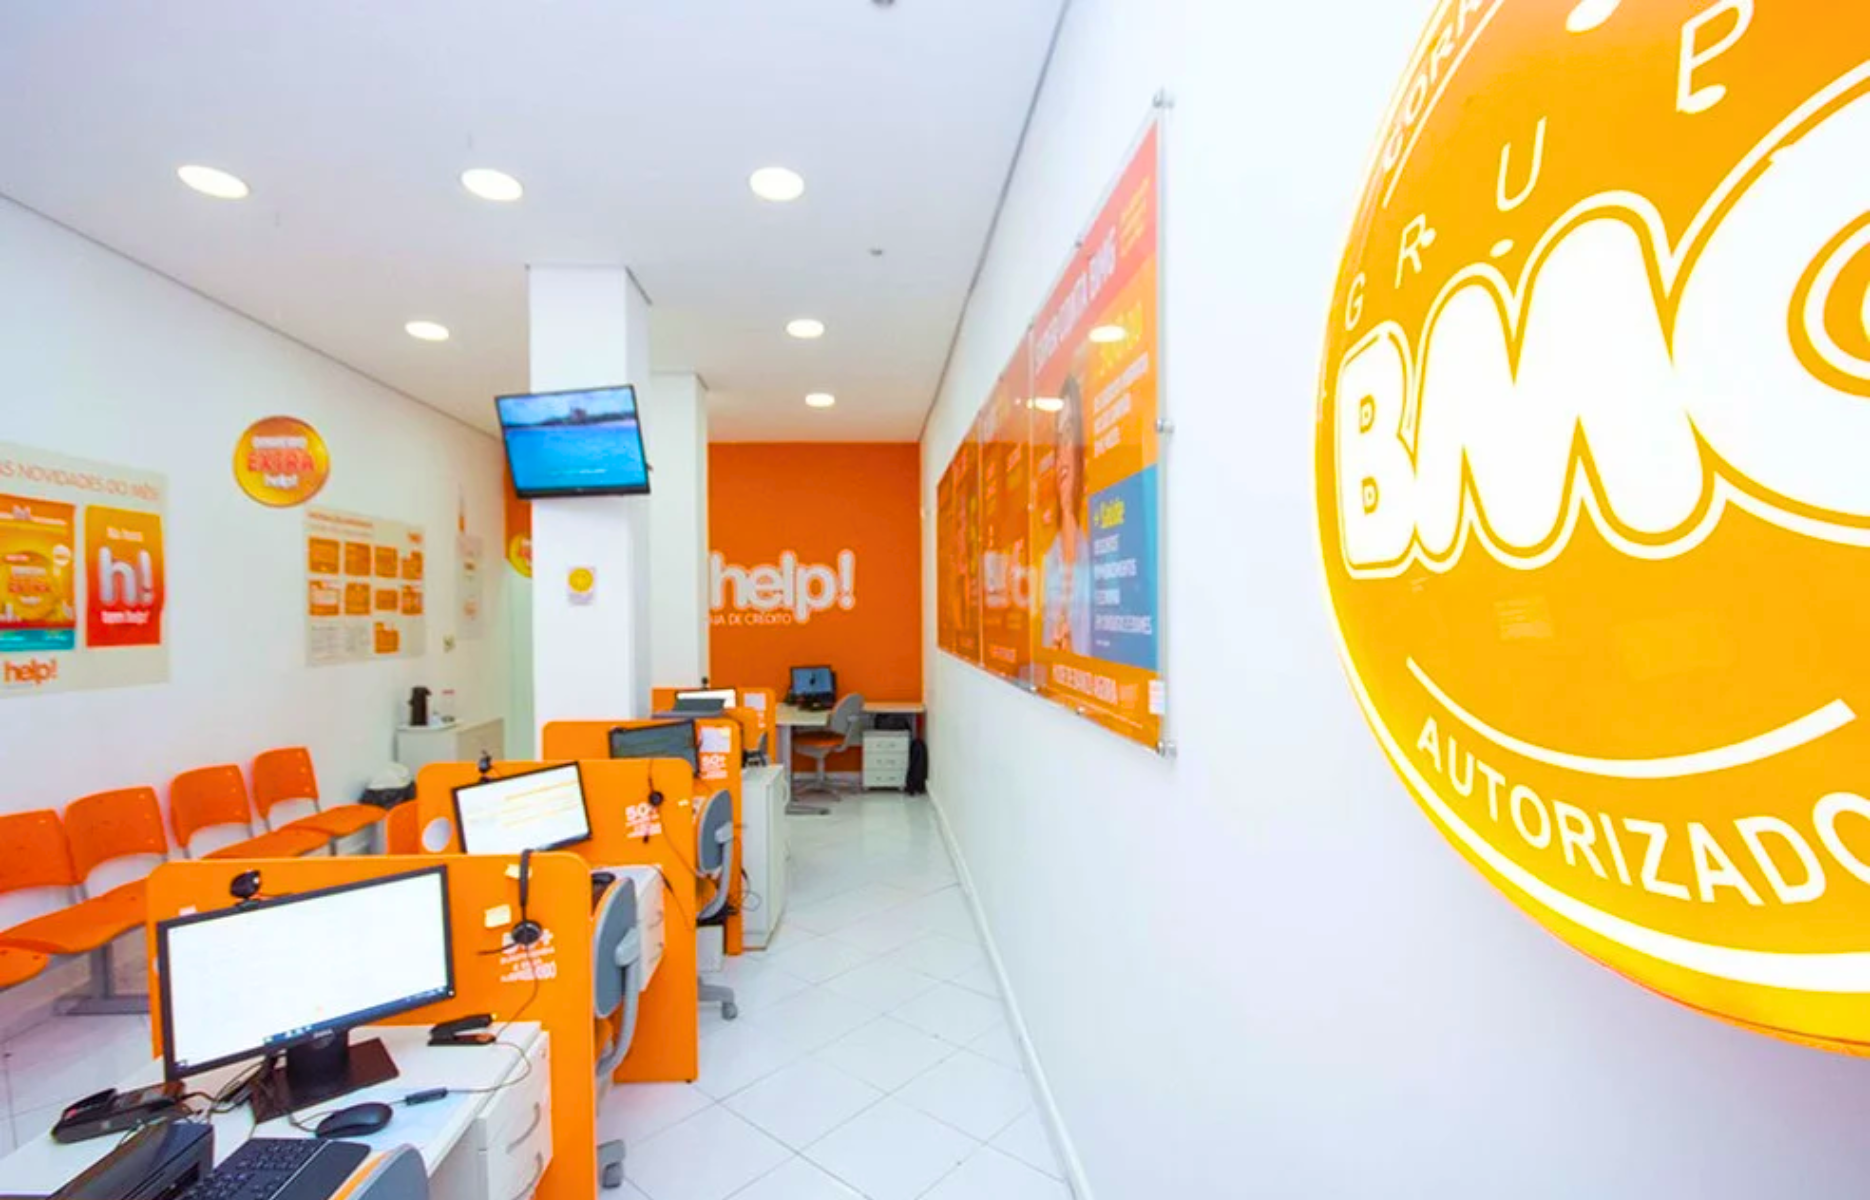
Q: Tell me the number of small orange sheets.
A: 9